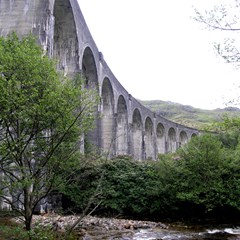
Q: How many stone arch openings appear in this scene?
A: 10